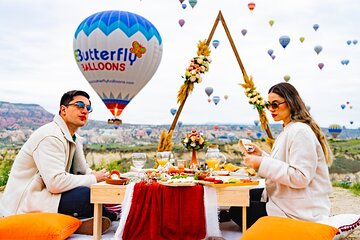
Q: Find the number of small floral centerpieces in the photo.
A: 1